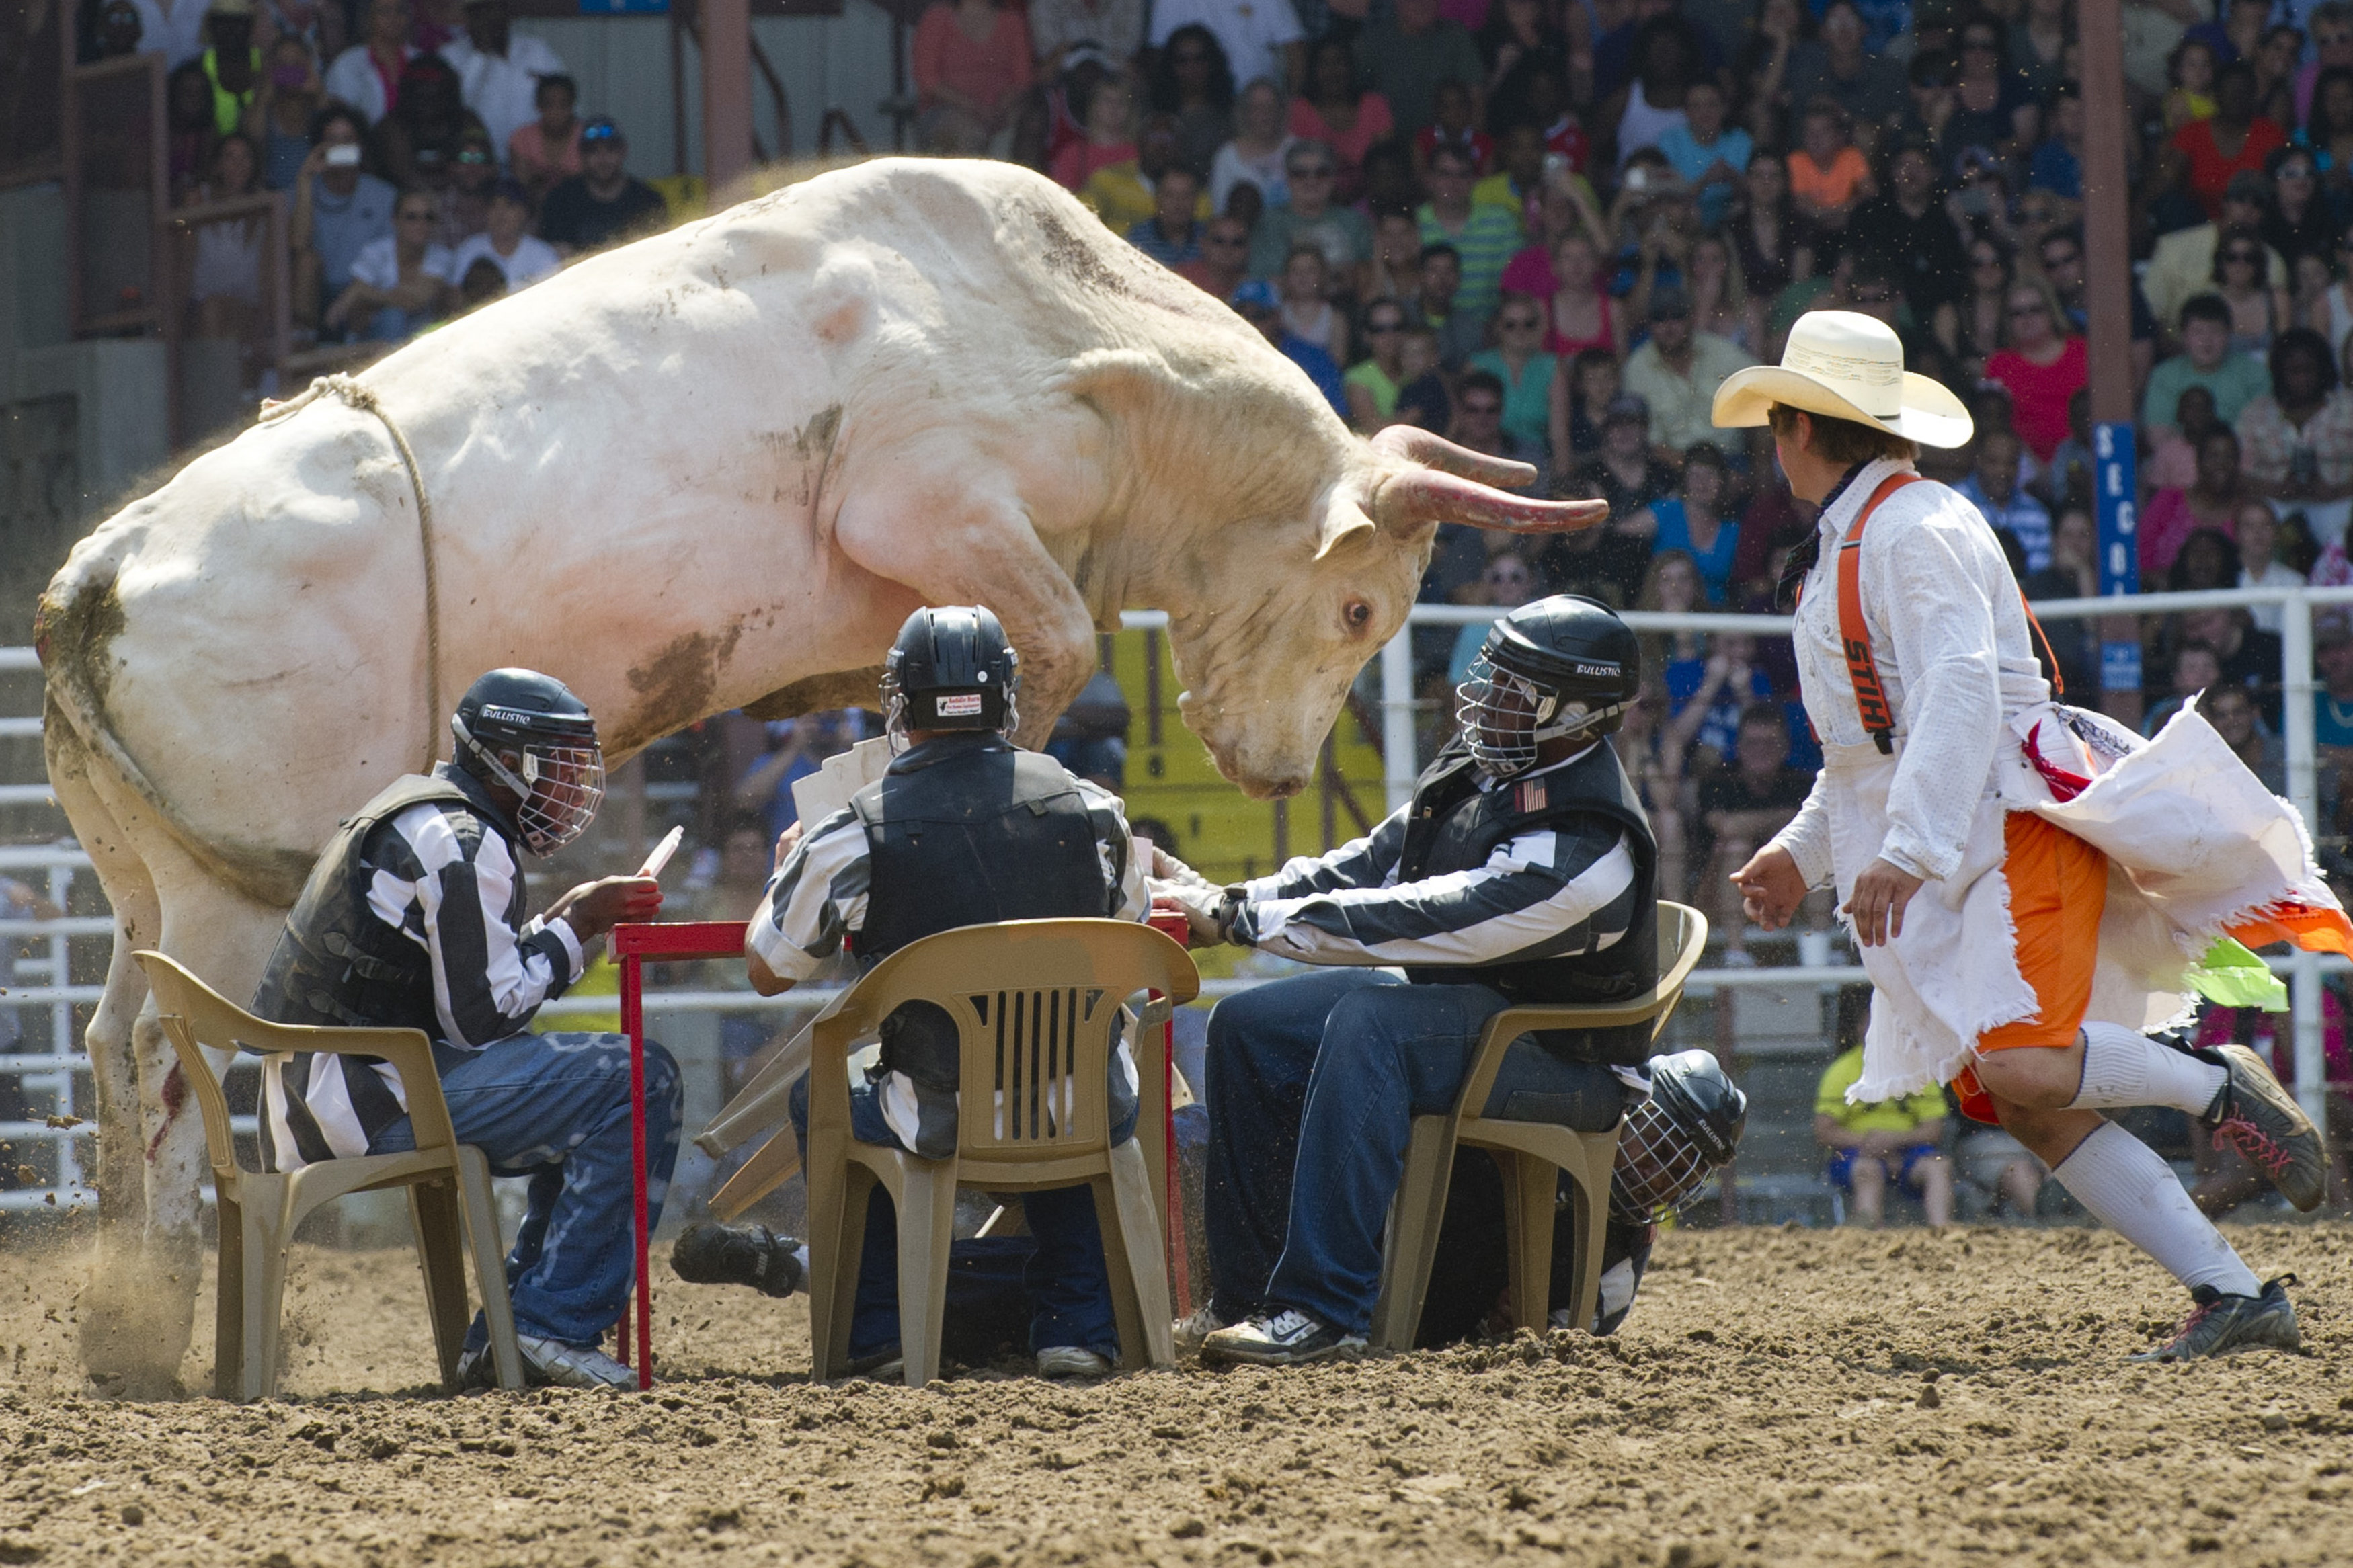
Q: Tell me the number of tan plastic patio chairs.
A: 4